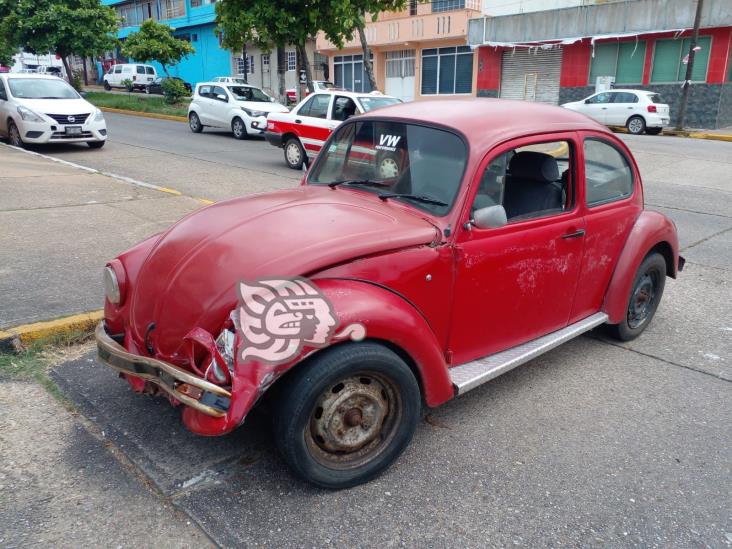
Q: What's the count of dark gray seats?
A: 1